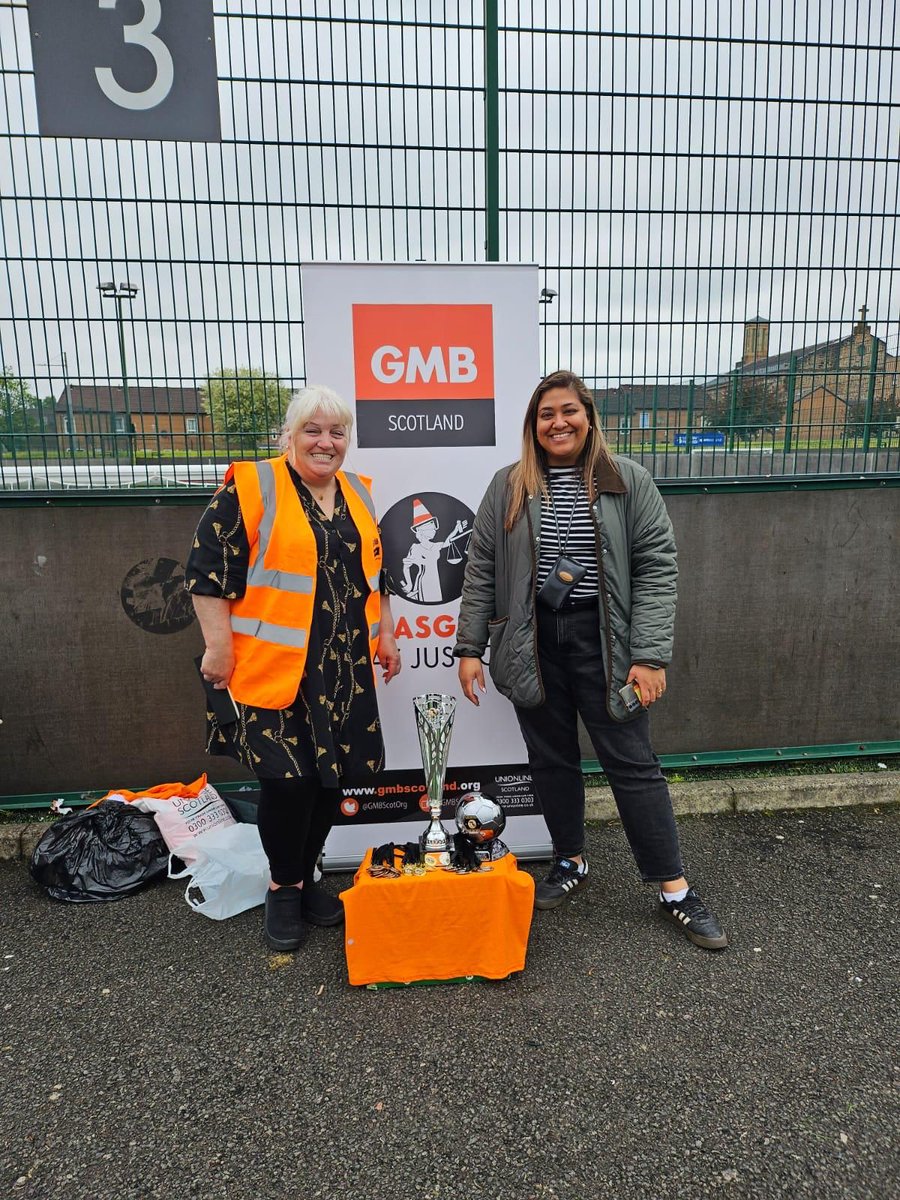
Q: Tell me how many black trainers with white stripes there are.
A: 2